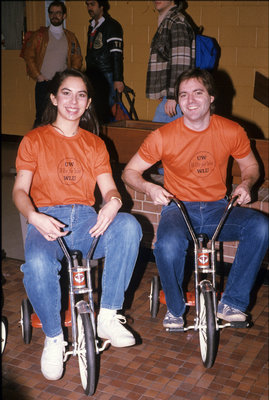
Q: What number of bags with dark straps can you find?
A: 2